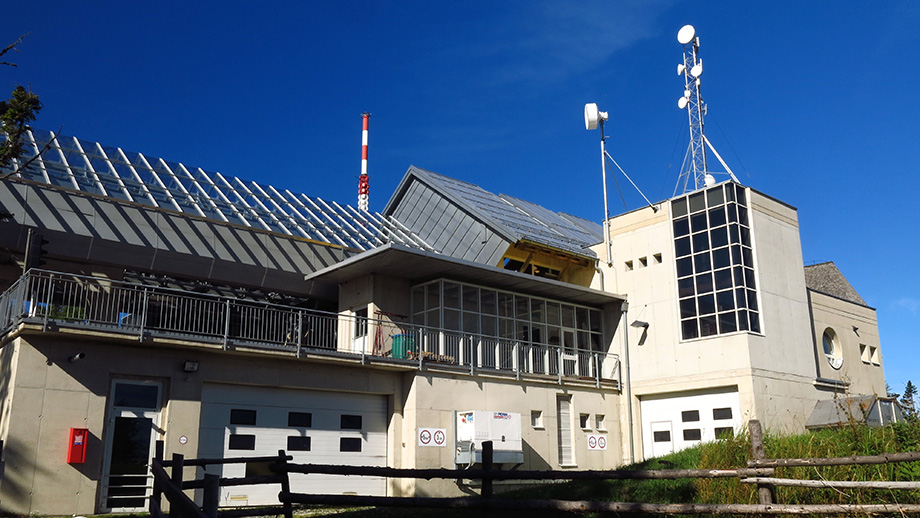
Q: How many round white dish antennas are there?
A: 6